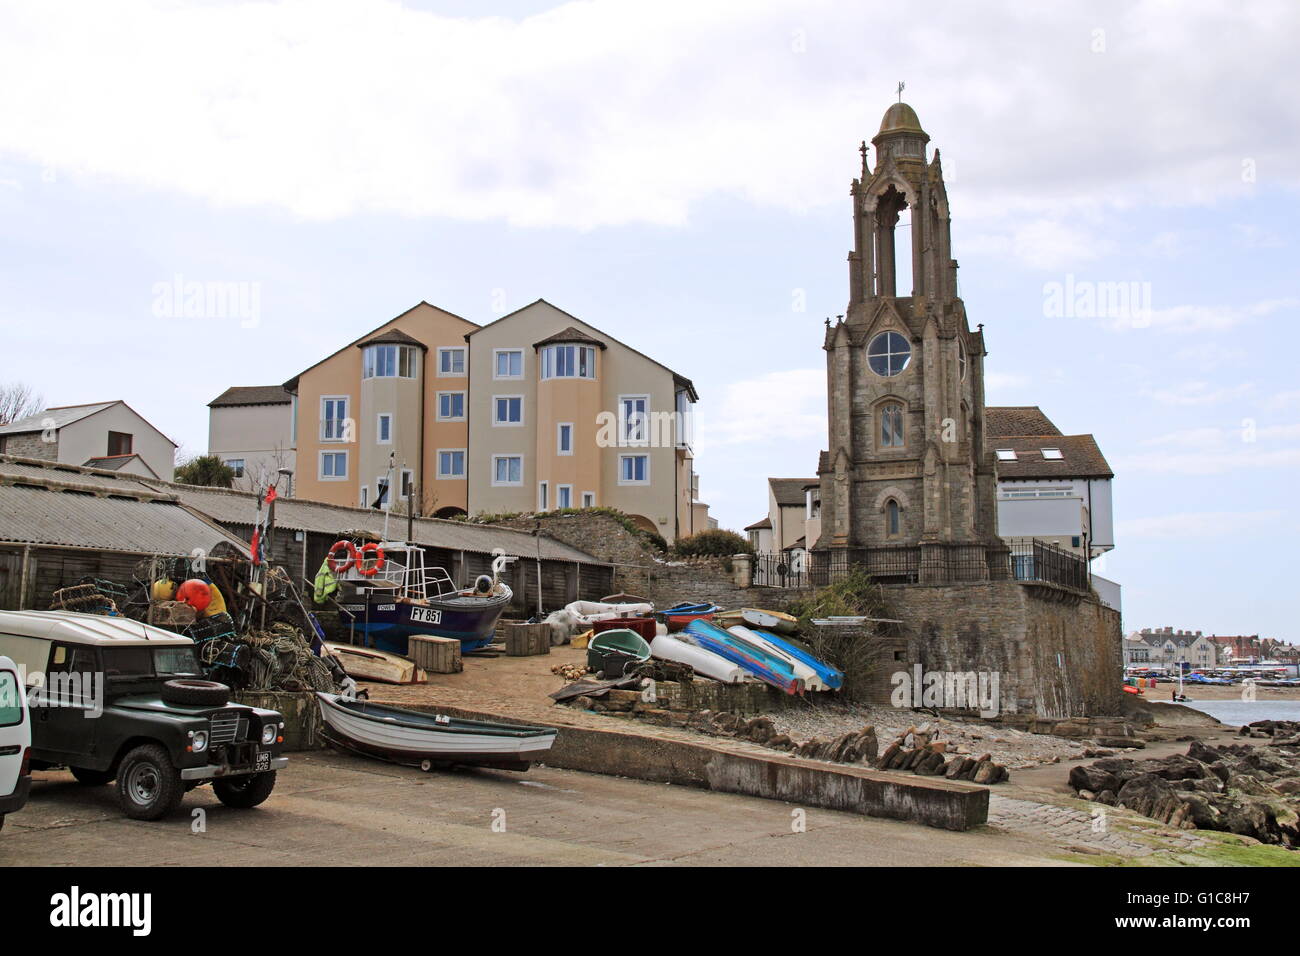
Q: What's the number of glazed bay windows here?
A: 2